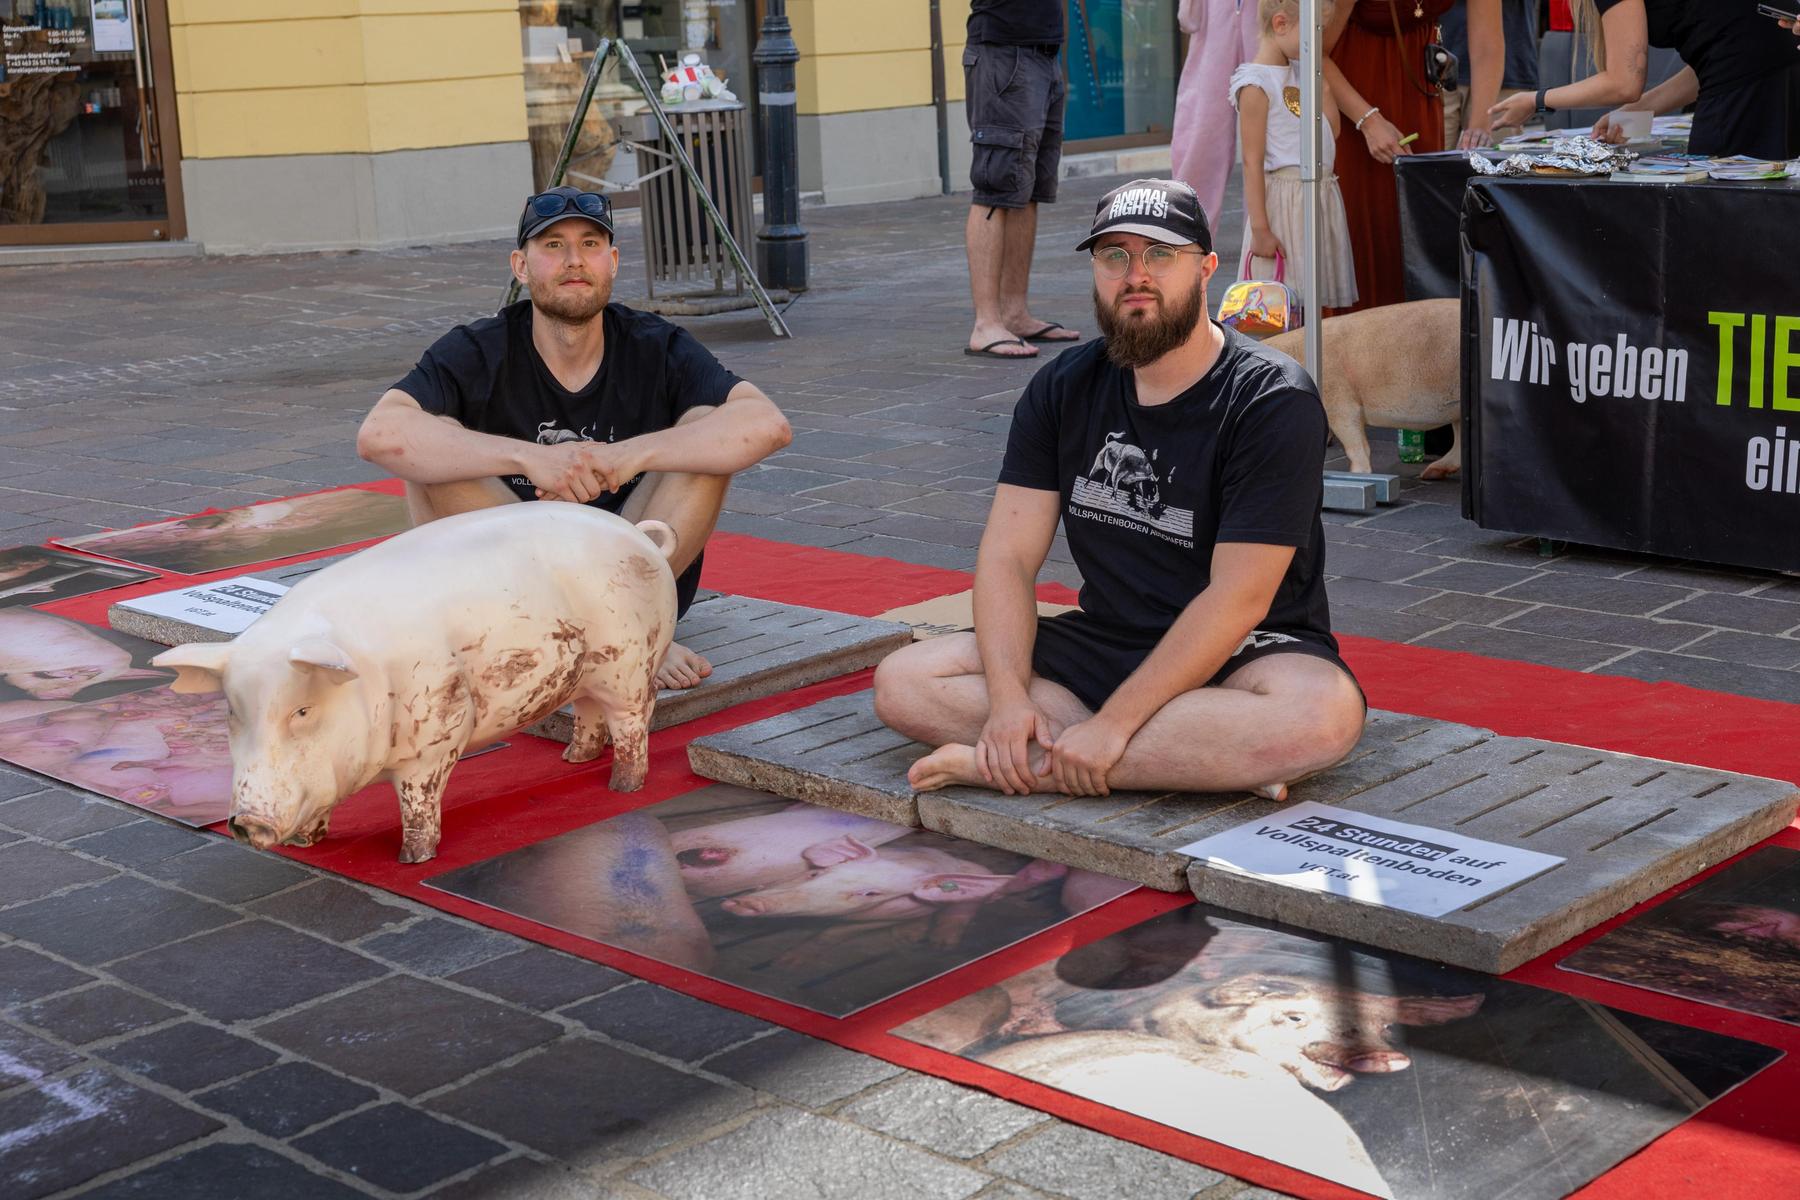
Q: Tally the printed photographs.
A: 7